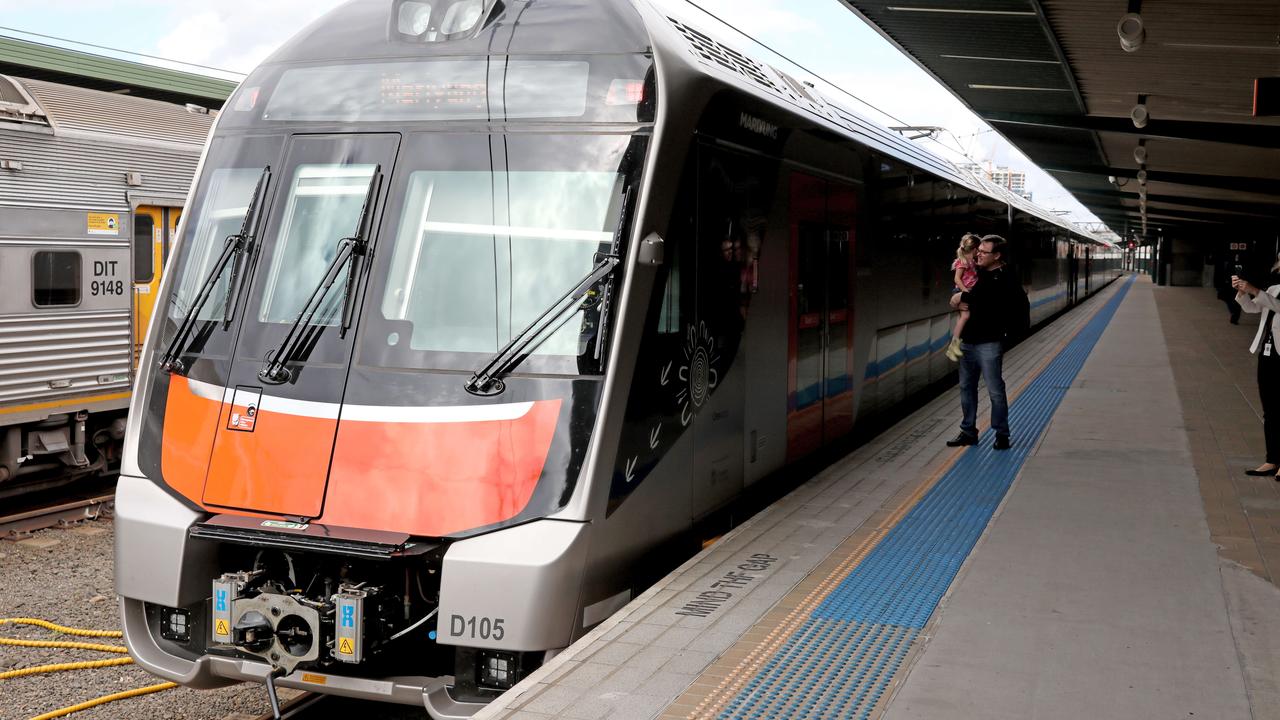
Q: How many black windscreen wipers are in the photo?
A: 3